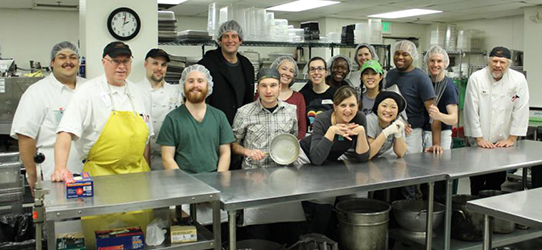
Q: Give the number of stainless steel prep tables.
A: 4